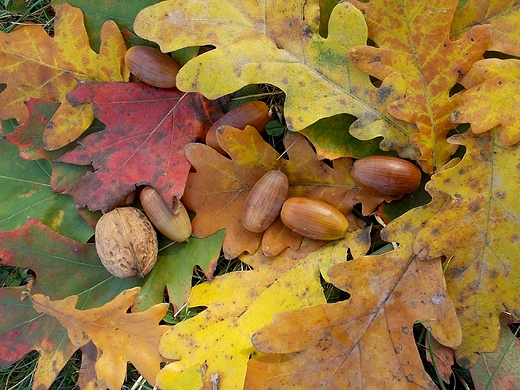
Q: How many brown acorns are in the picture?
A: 6